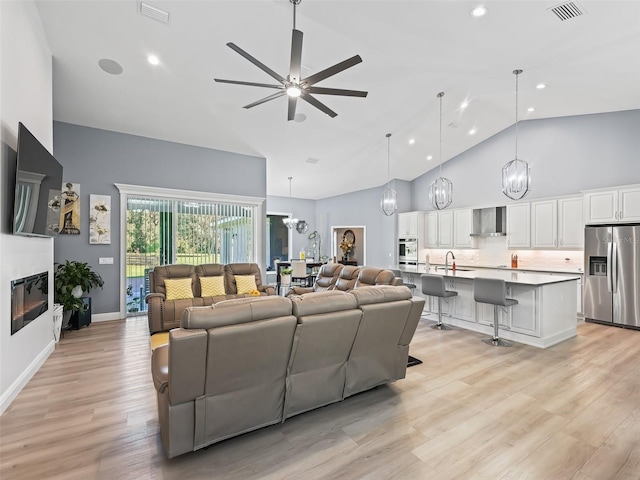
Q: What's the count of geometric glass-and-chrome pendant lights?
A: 3